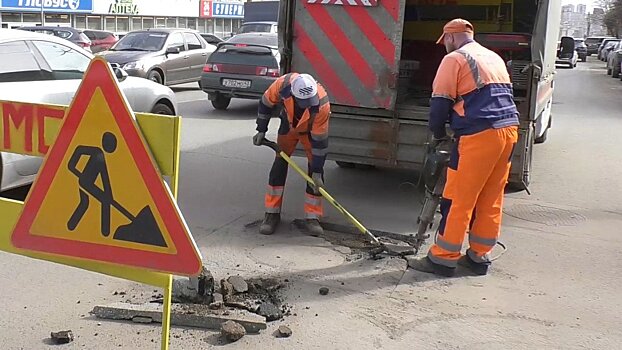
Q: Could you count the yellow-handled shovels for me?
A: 1